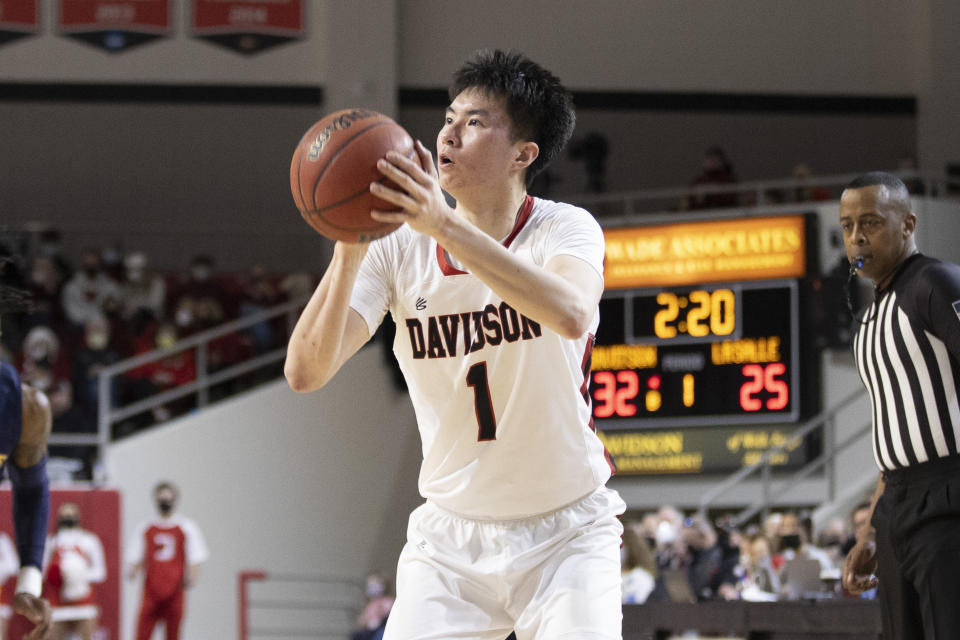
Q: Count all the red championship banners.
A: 3